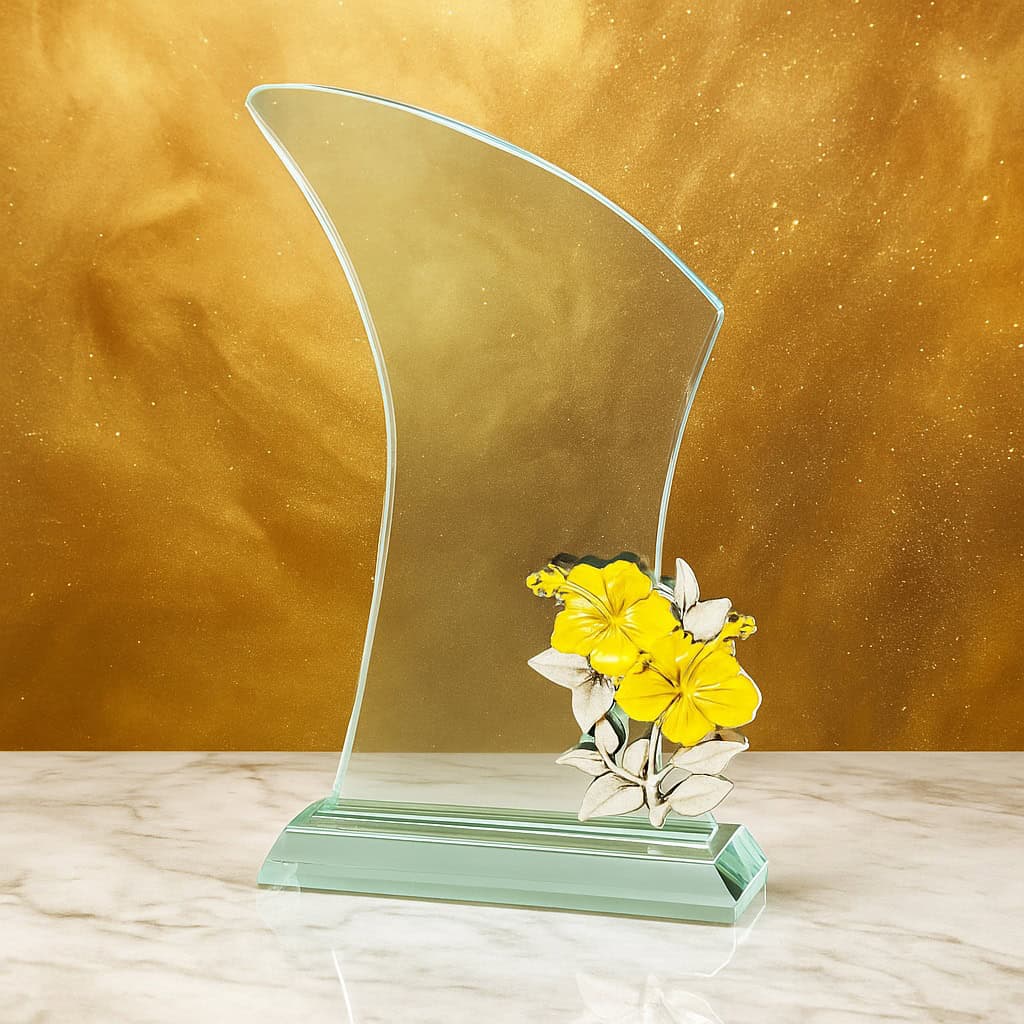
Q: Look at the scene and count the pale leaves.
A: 10